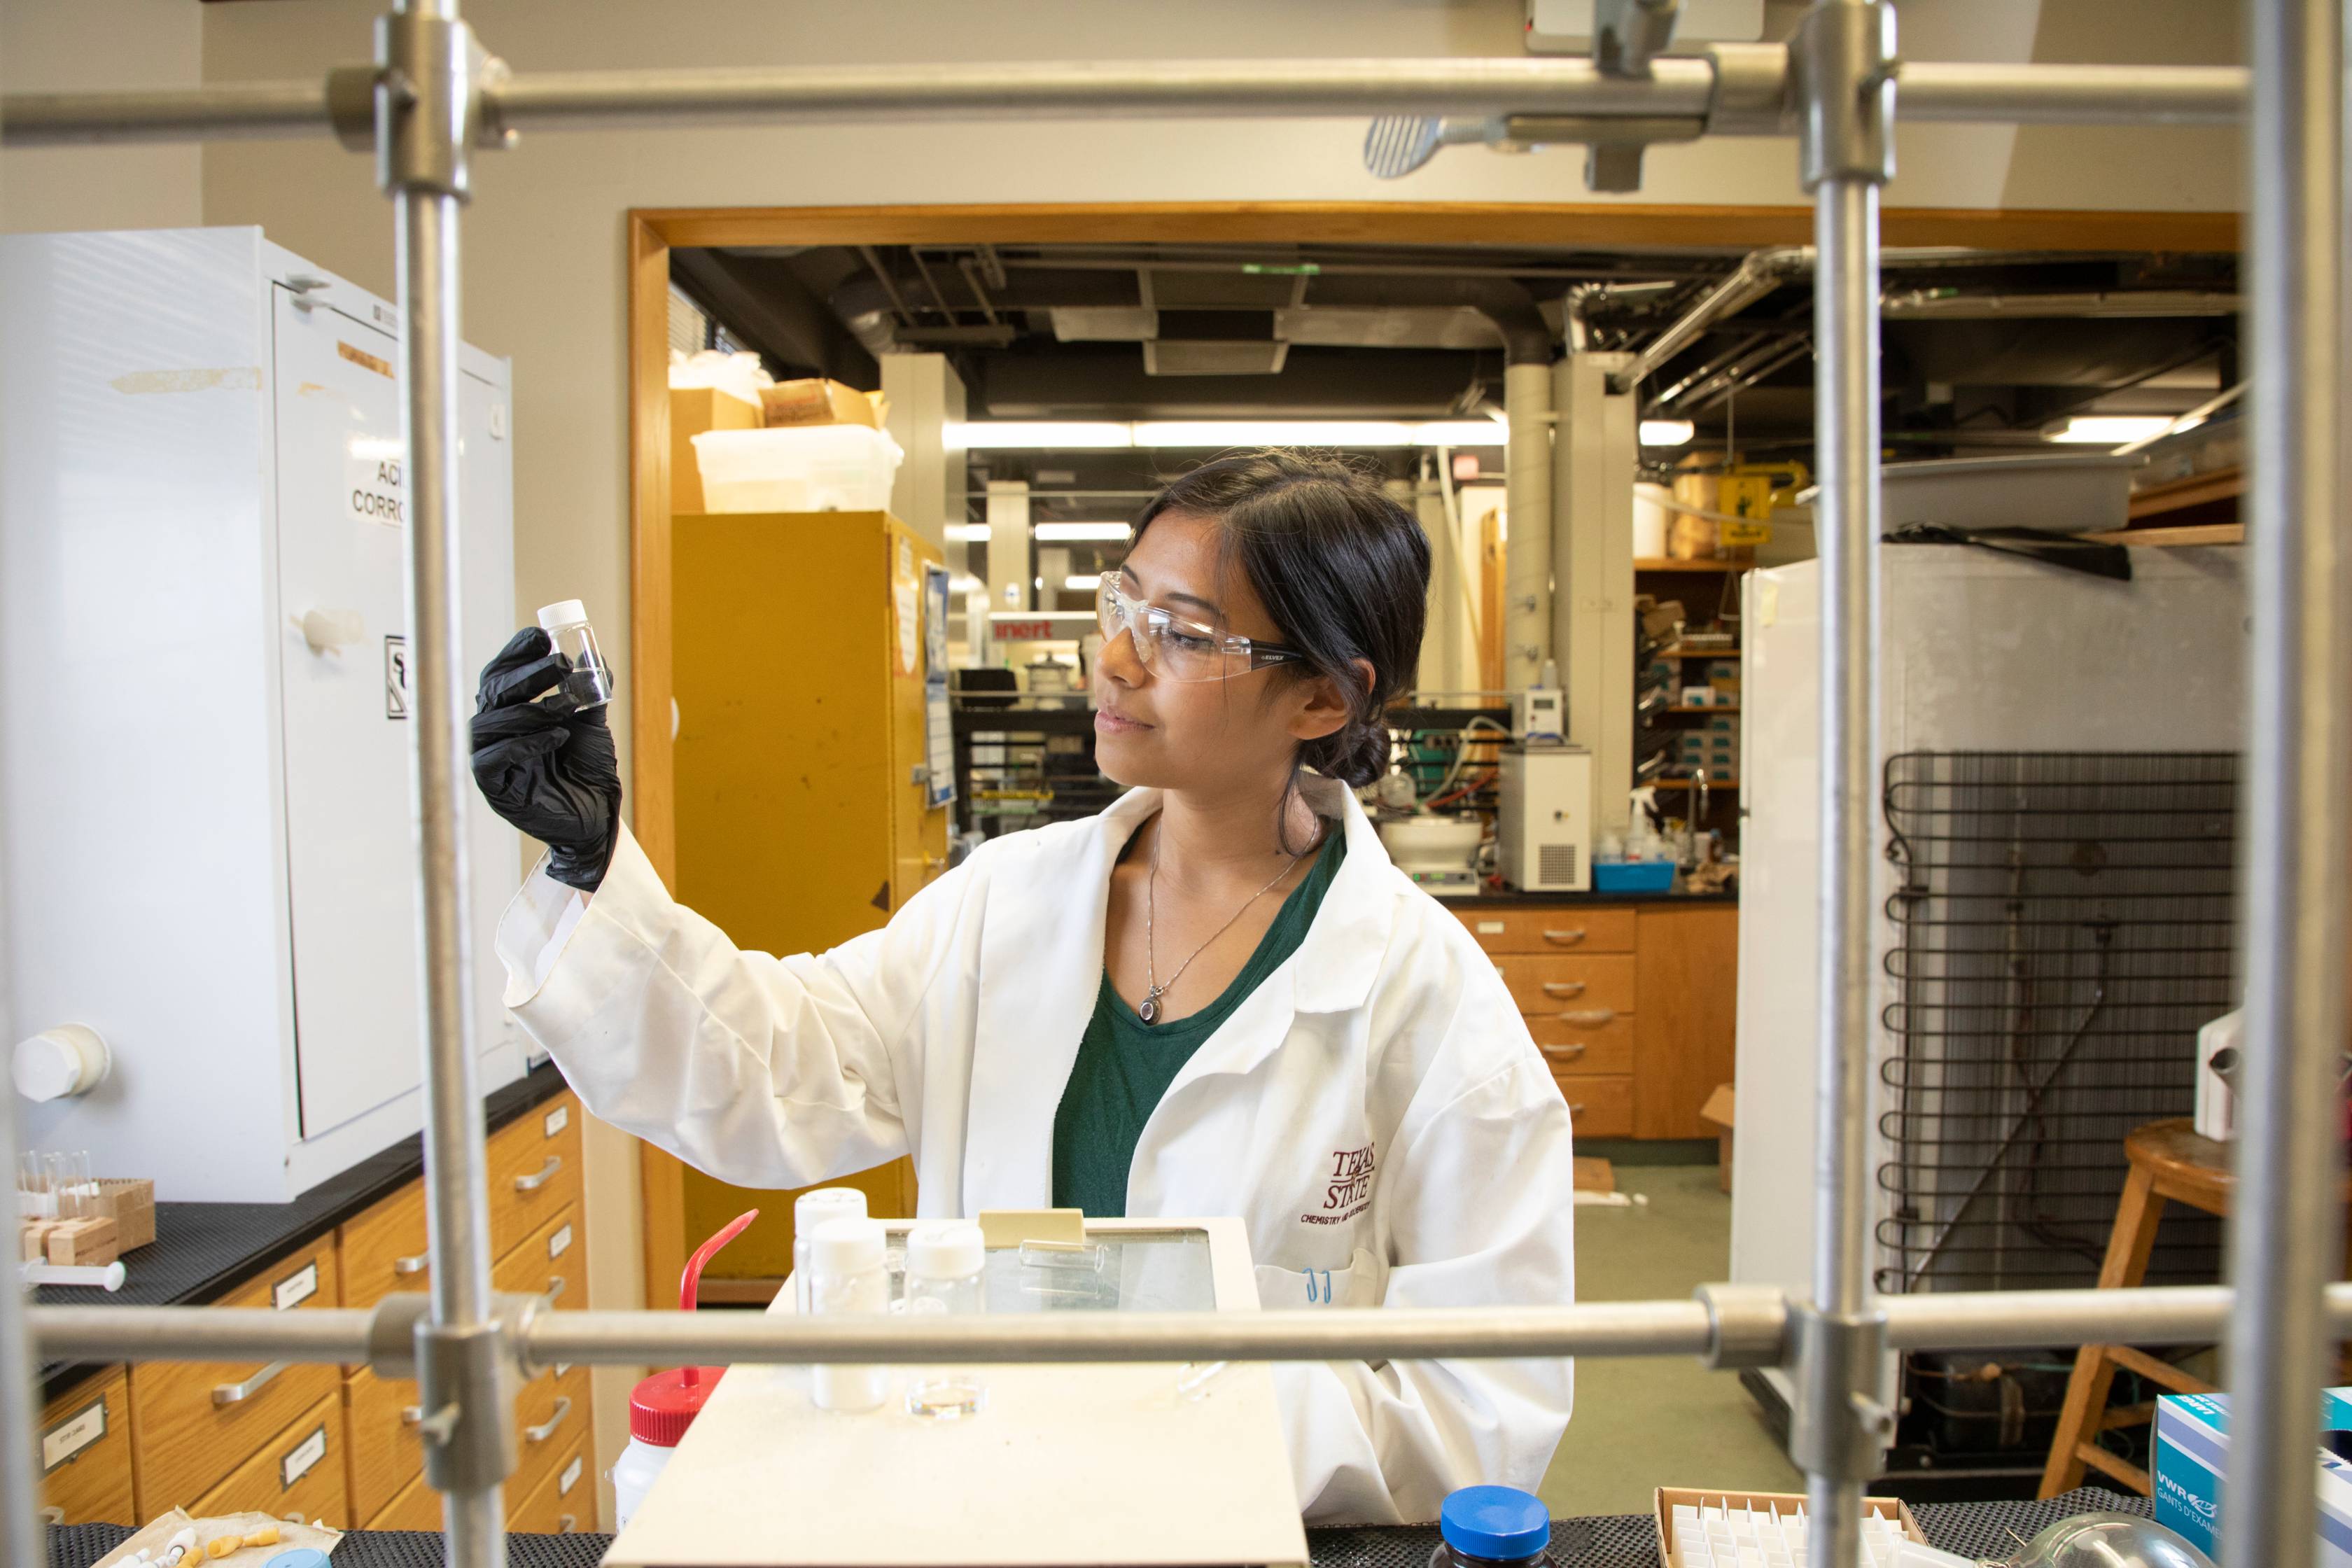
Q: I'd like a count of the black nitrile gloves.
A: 1